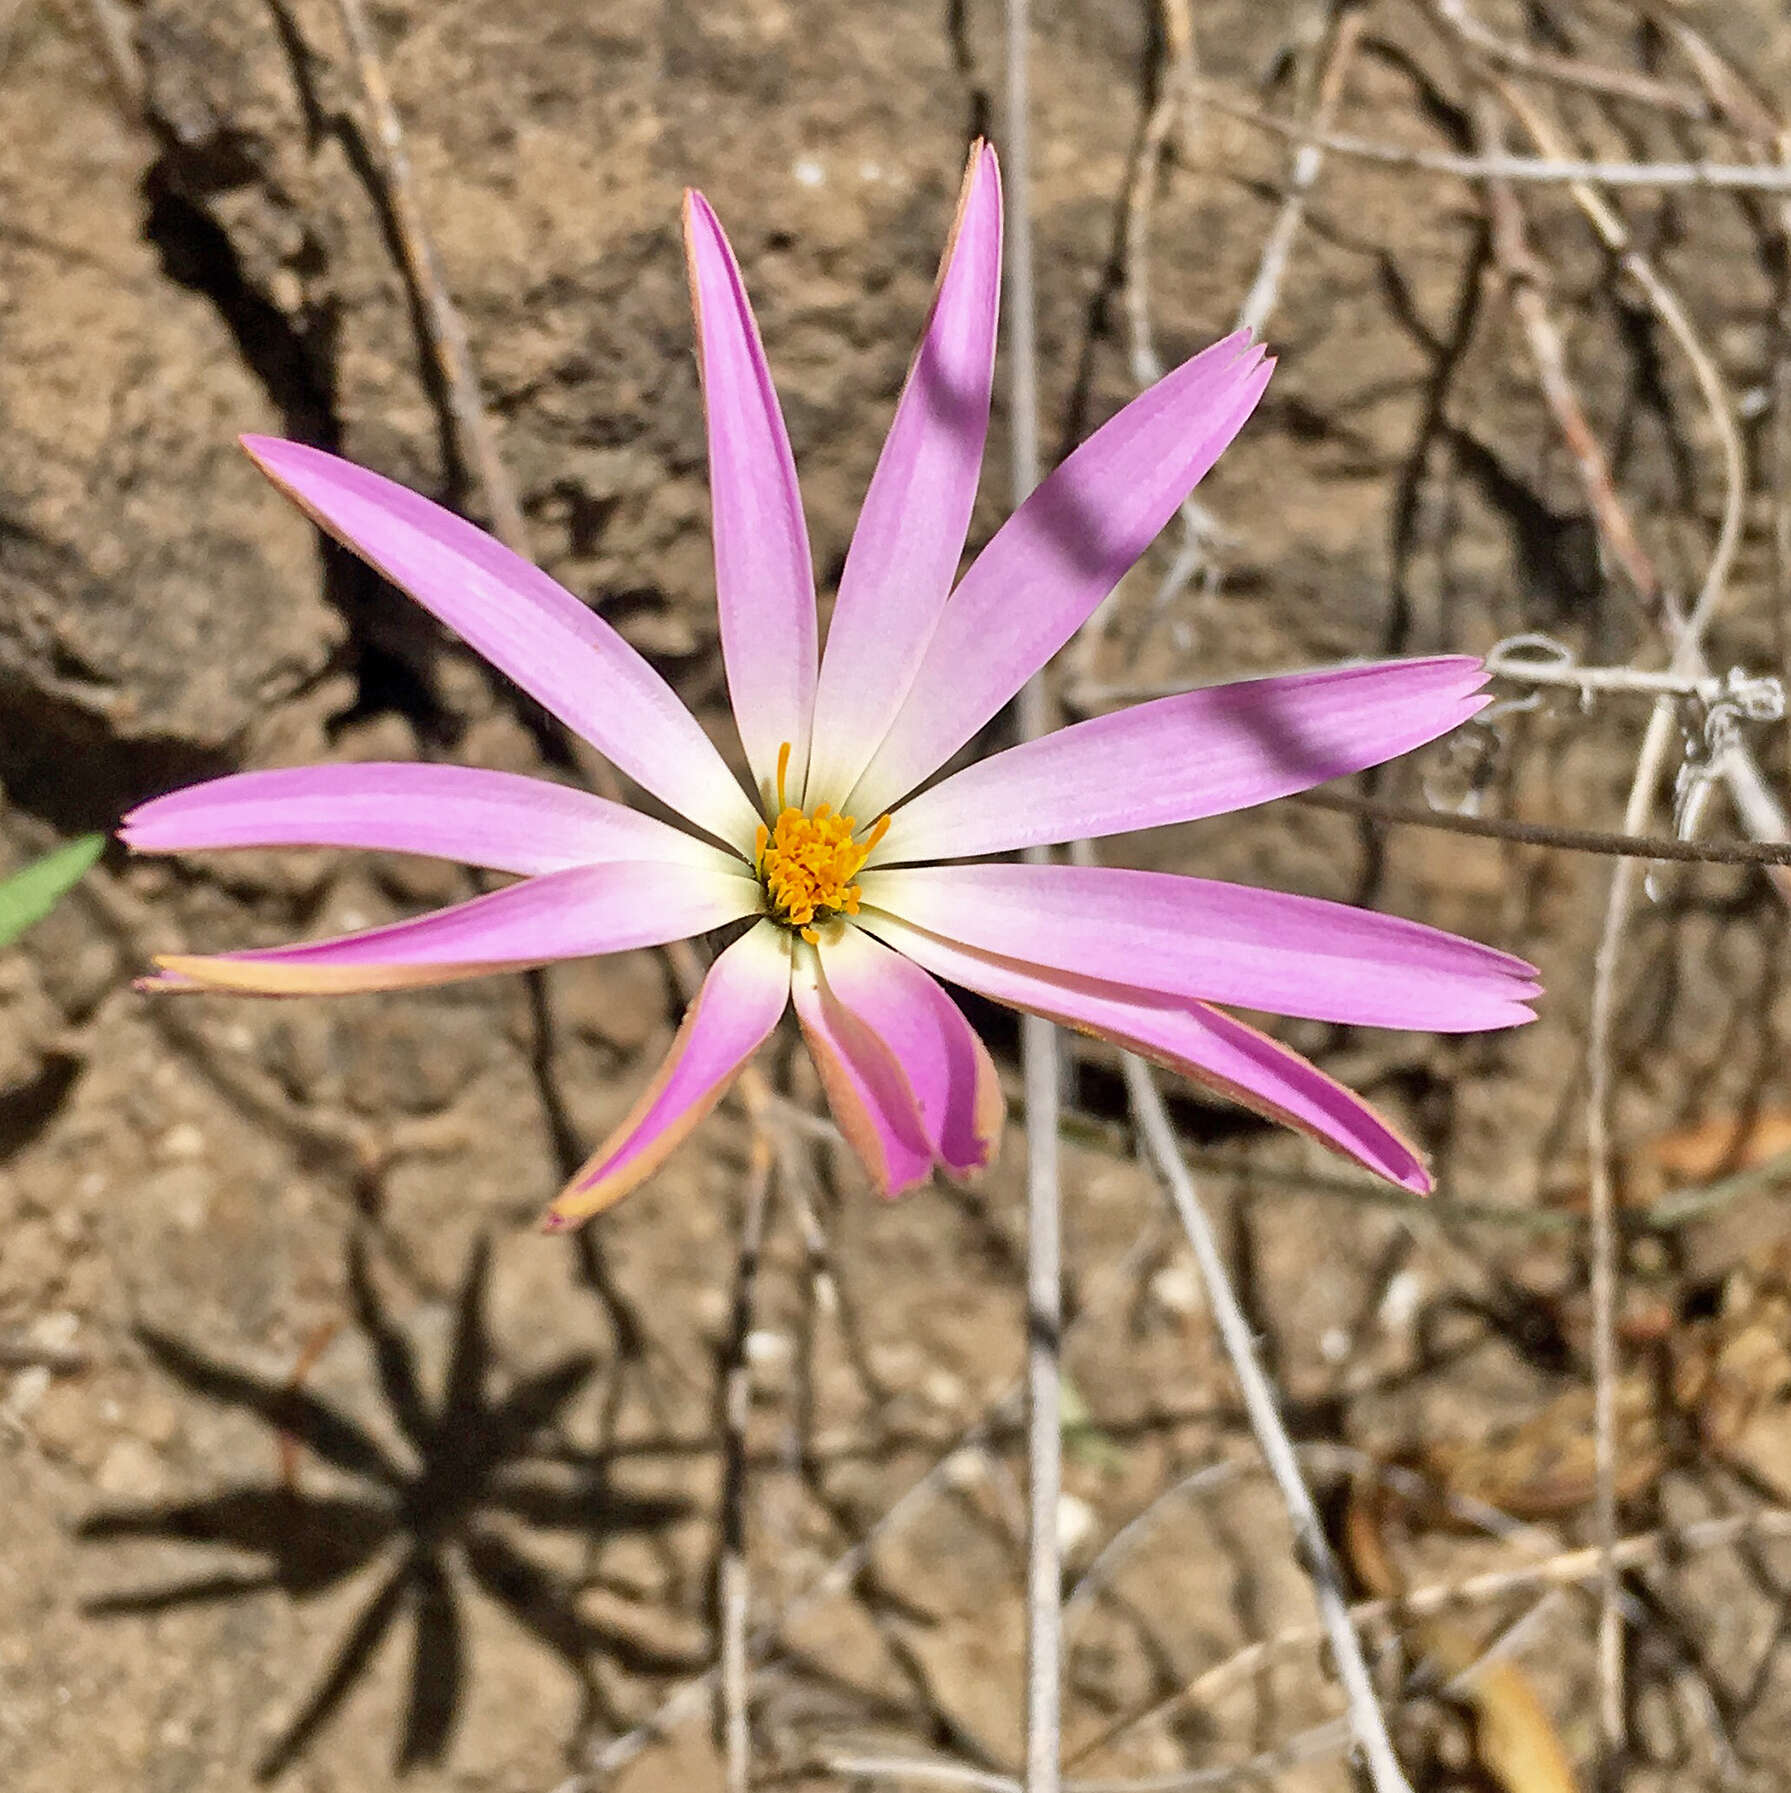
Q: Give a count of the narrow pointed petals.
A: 12